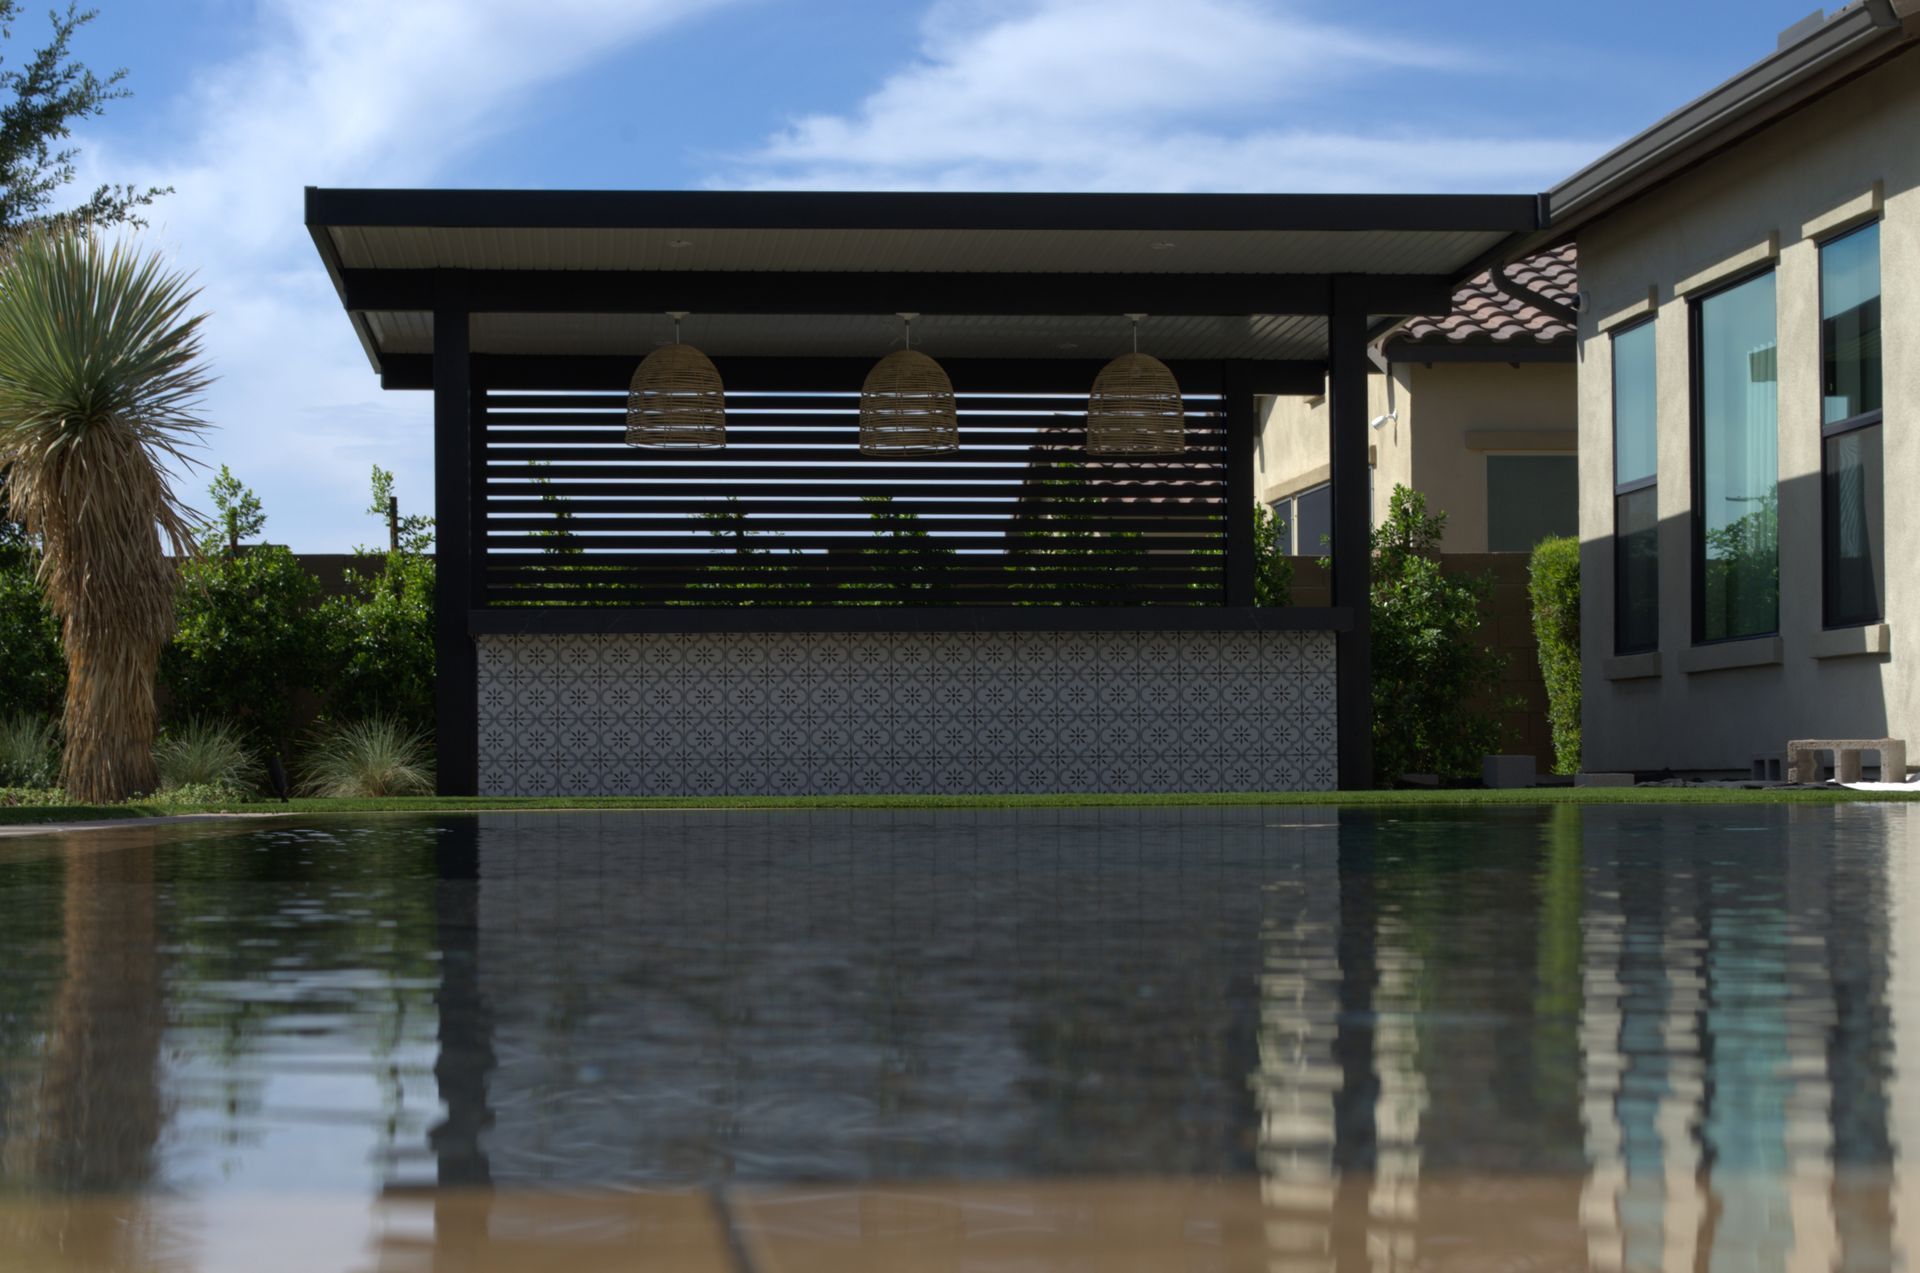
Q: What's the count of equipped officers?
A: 0